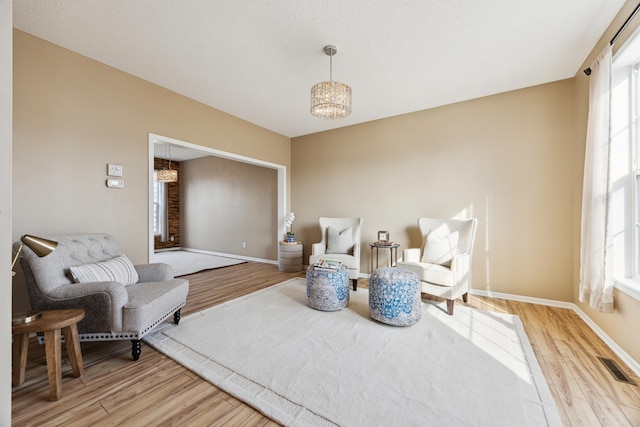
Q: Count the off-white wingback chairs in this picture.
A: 2